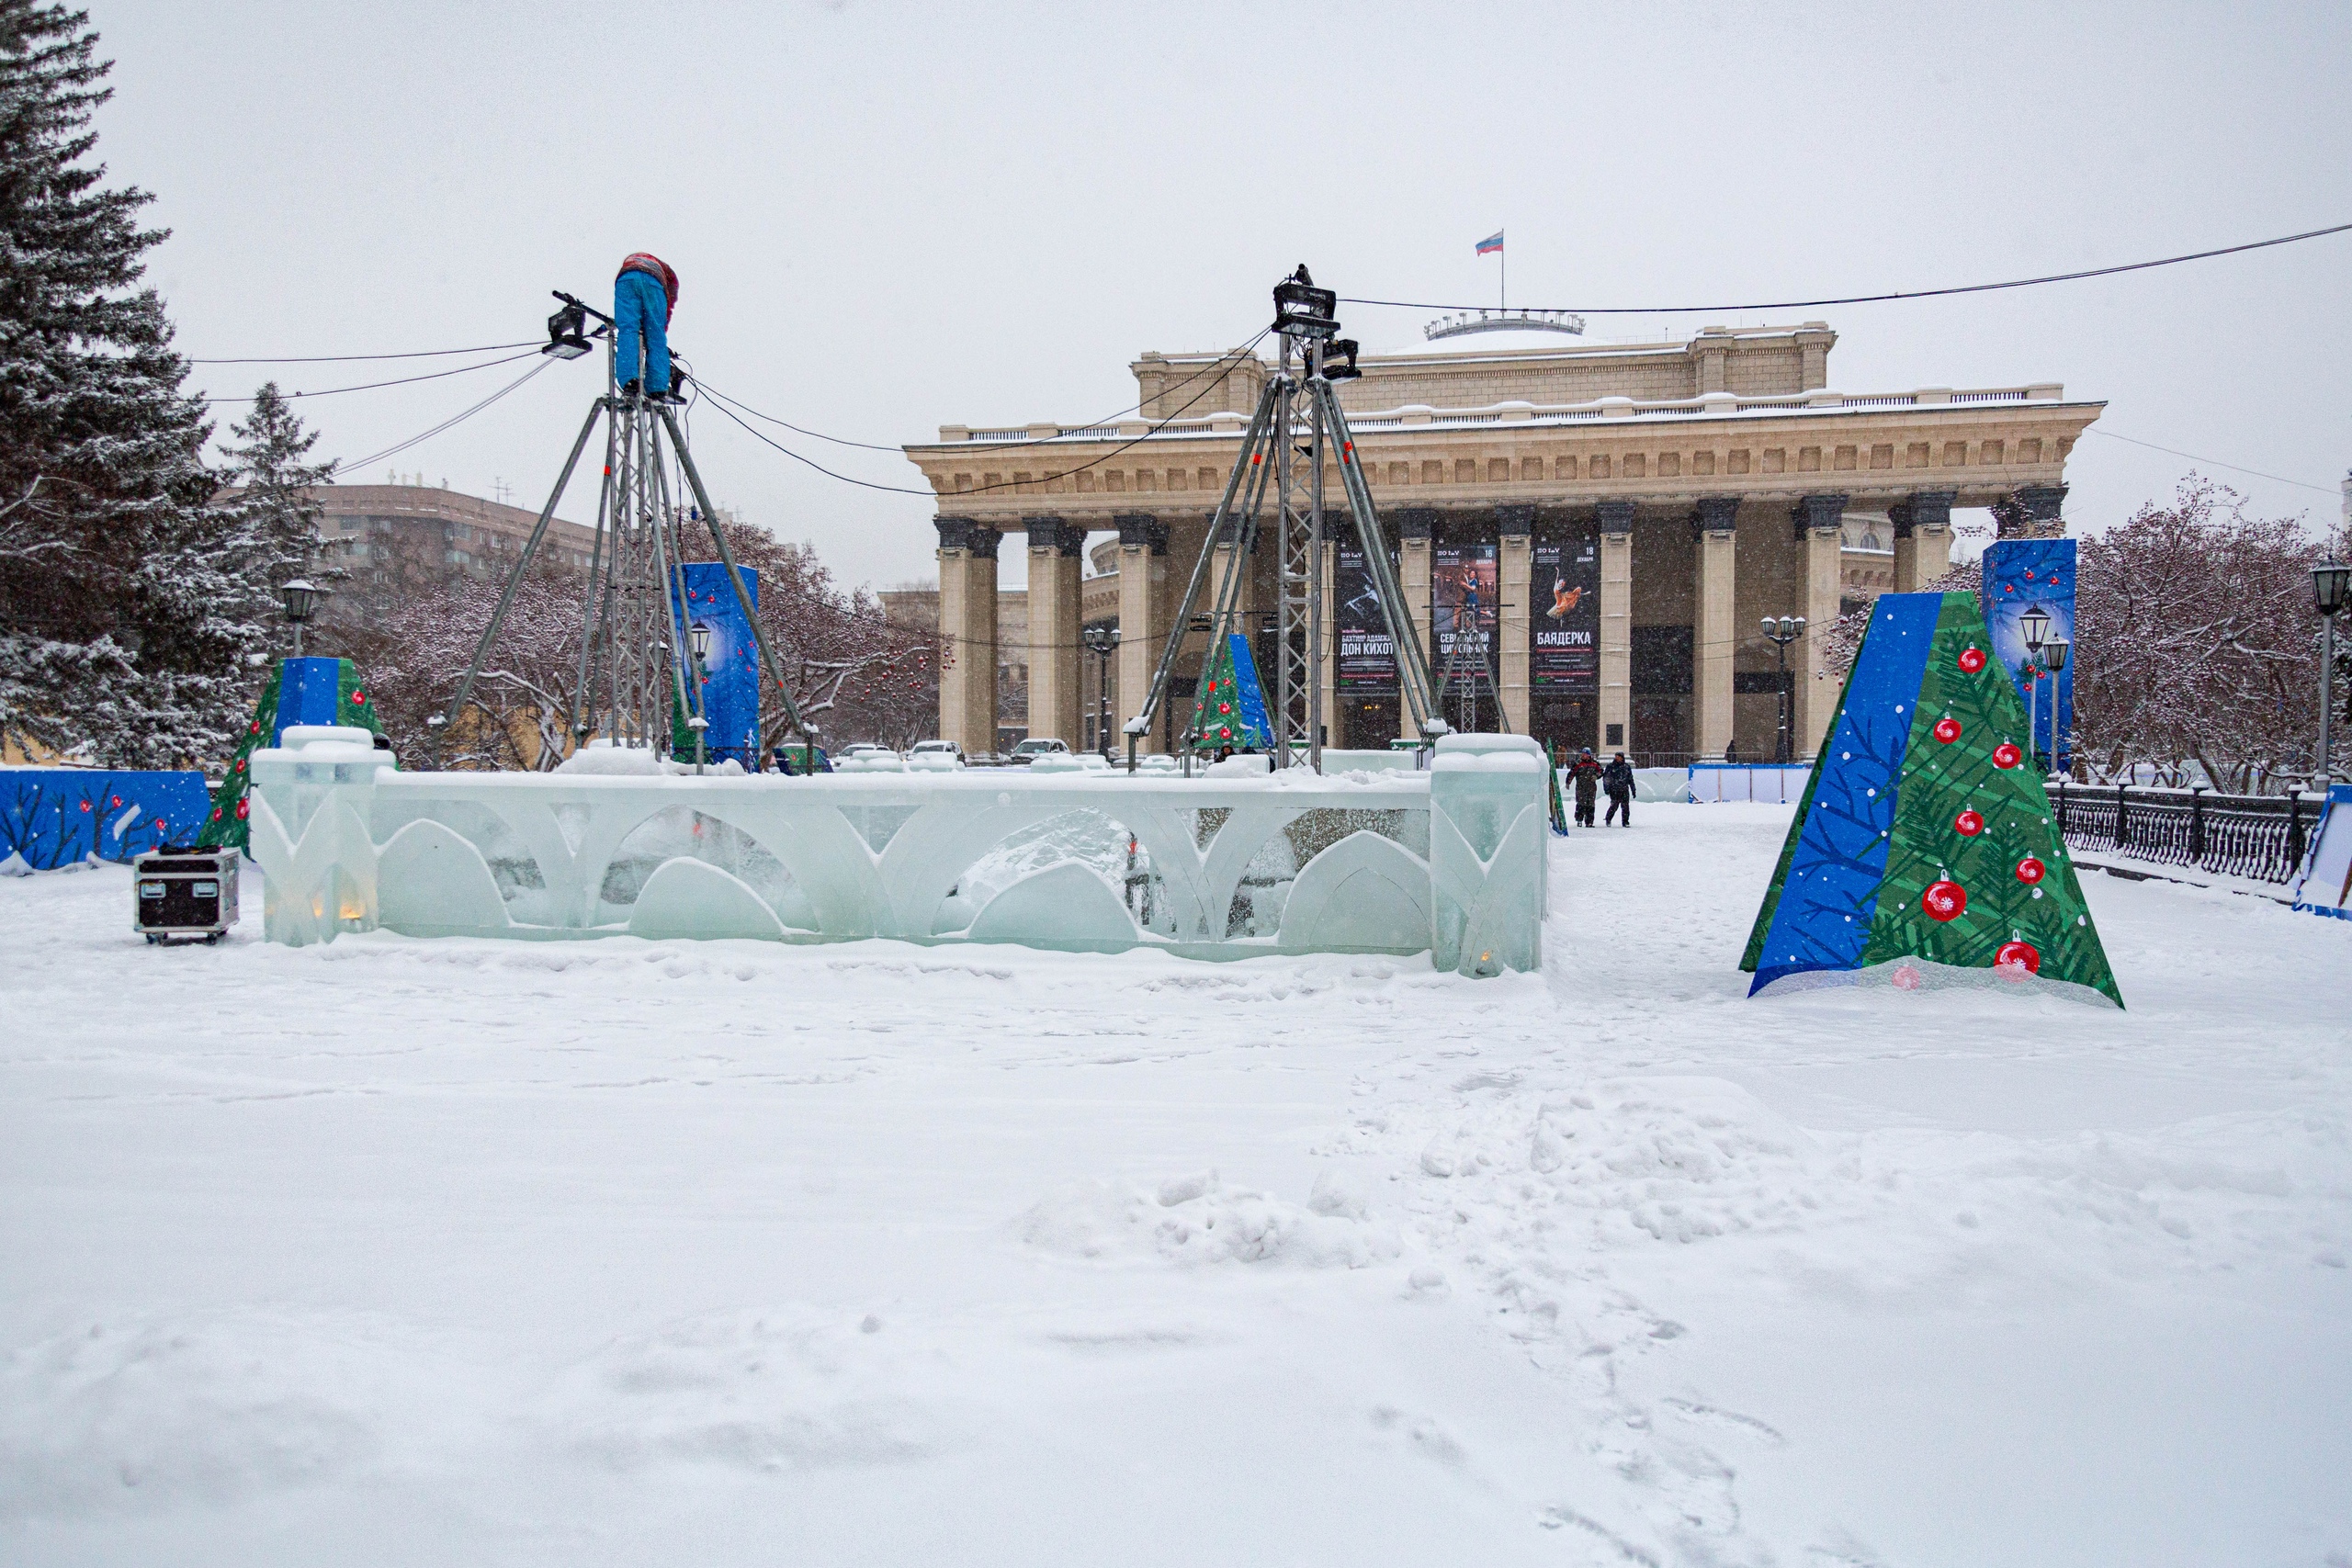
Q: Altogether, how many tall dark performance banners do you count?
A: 3